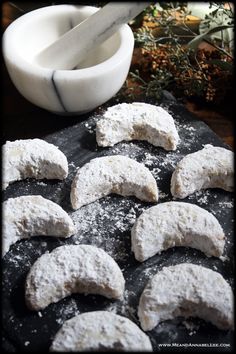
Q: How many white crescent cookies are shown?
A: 9